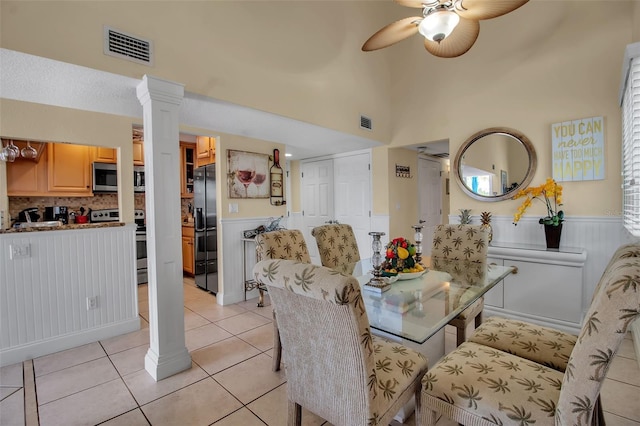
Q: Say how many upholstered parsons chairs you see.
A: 6